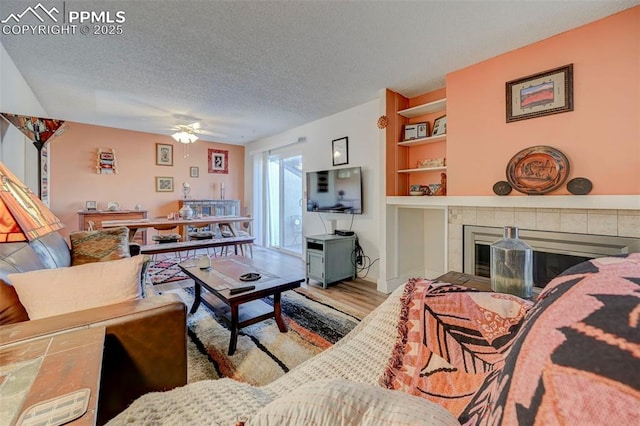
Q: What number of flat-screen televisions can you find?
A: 1